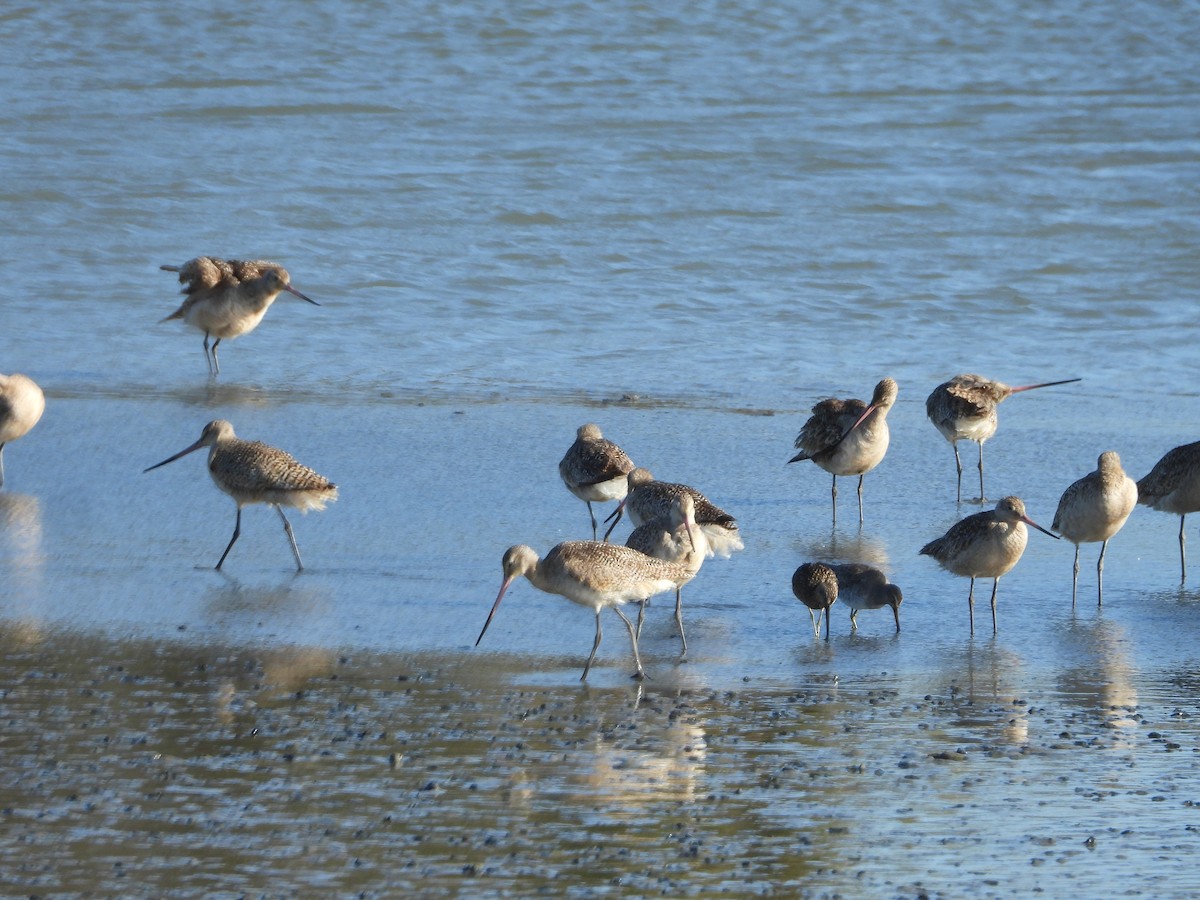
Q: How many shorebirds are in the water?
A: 14